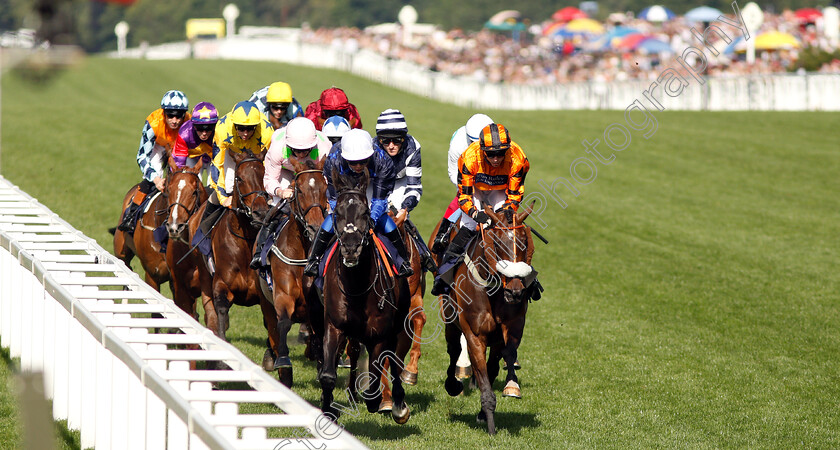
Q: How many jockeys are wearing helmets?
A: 11